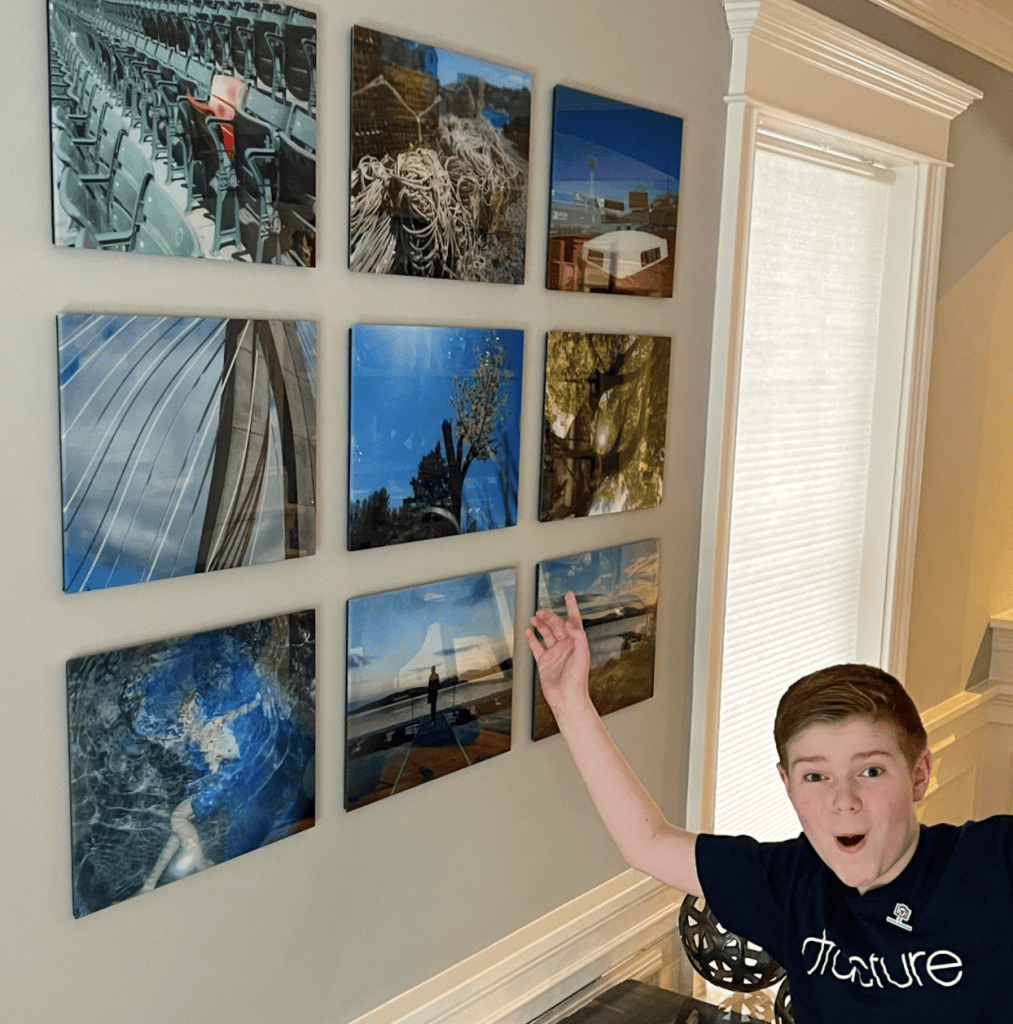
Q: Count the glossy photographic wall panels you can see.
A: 9